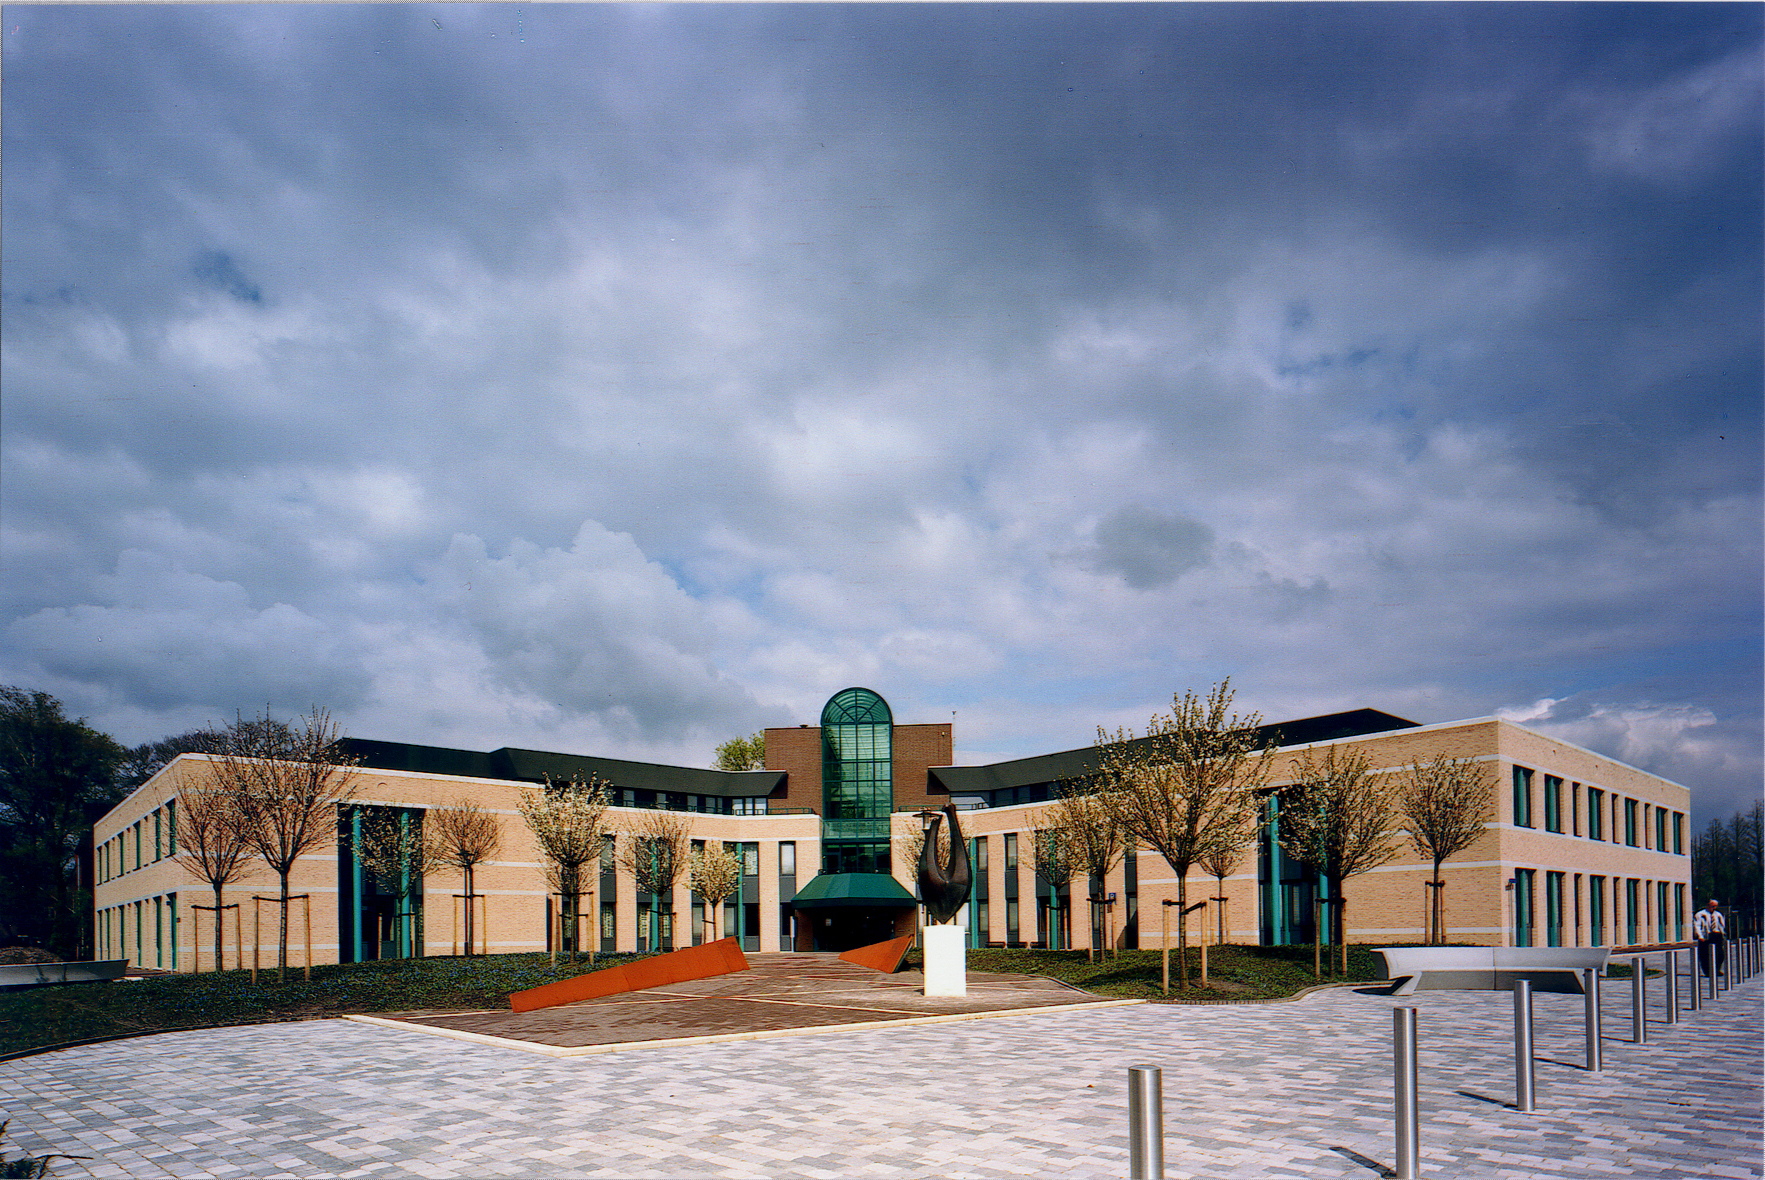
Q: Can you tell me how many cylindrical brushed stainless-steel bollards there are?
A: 12